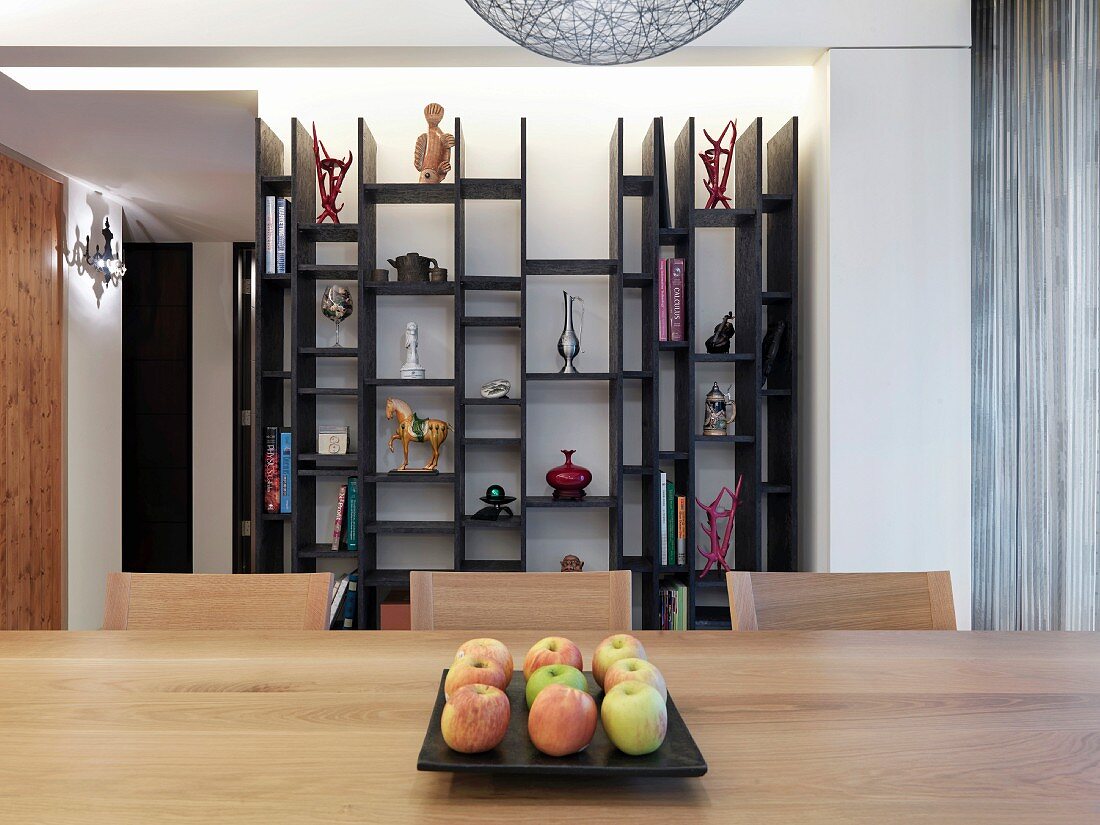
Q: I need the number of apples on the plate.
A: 9